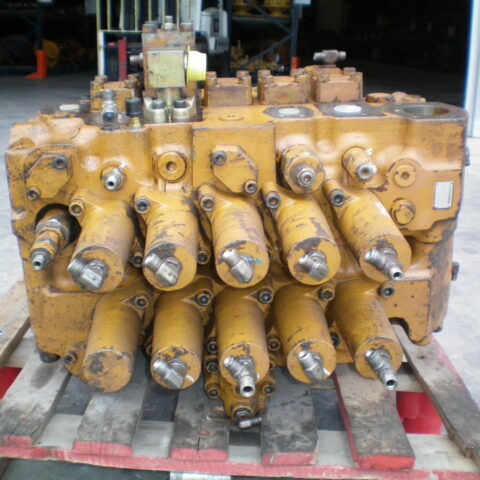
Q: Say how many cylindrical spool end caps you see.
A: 10